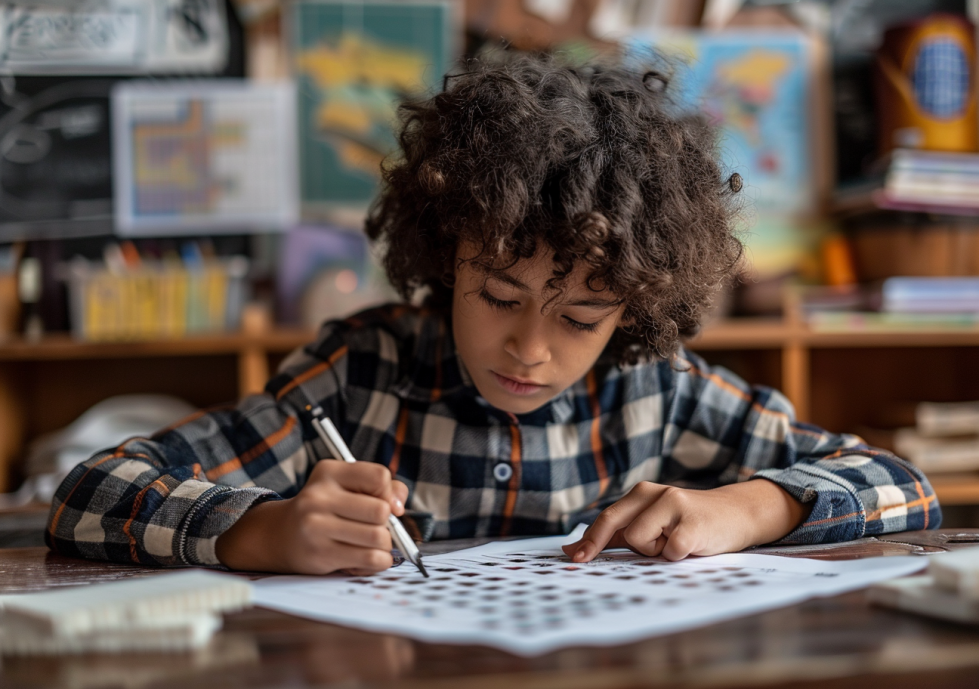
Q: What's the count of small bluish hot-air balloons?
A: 0